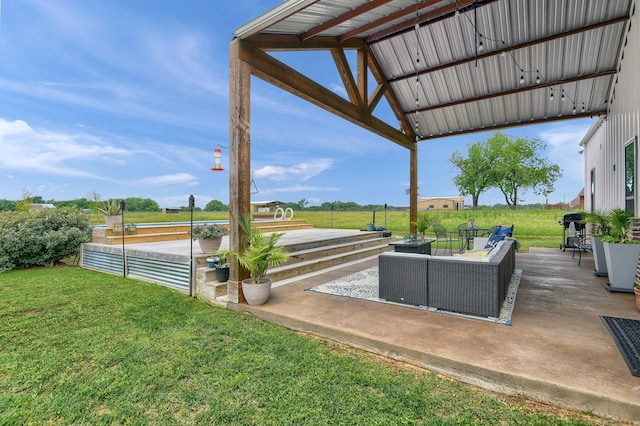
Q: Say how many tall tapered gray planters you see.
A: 2